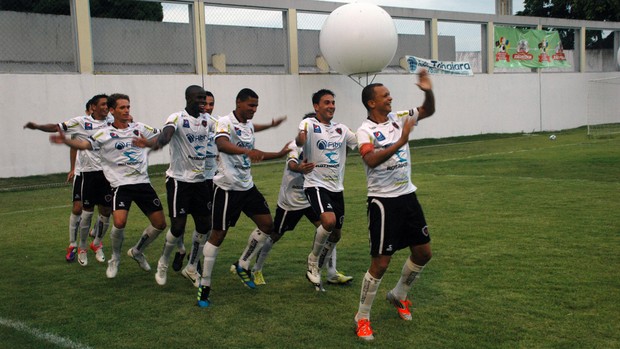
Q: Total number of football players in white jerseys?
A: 9